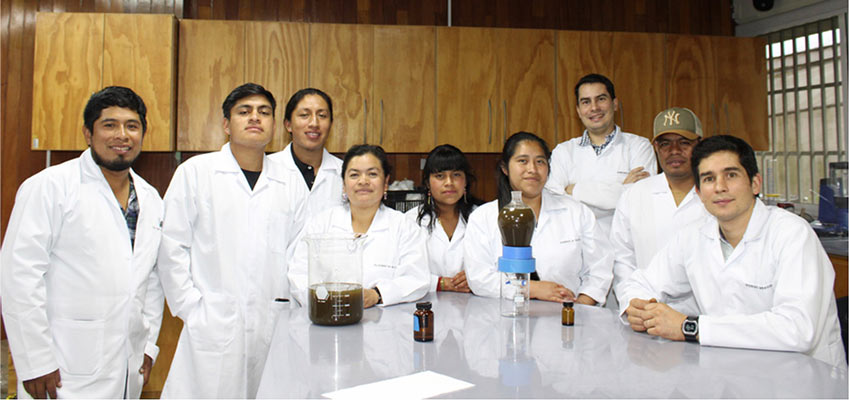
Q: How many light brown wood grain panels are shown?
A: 12